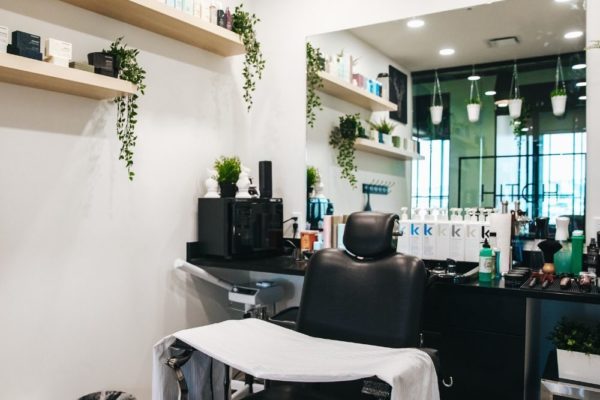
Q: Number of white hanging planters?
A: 4